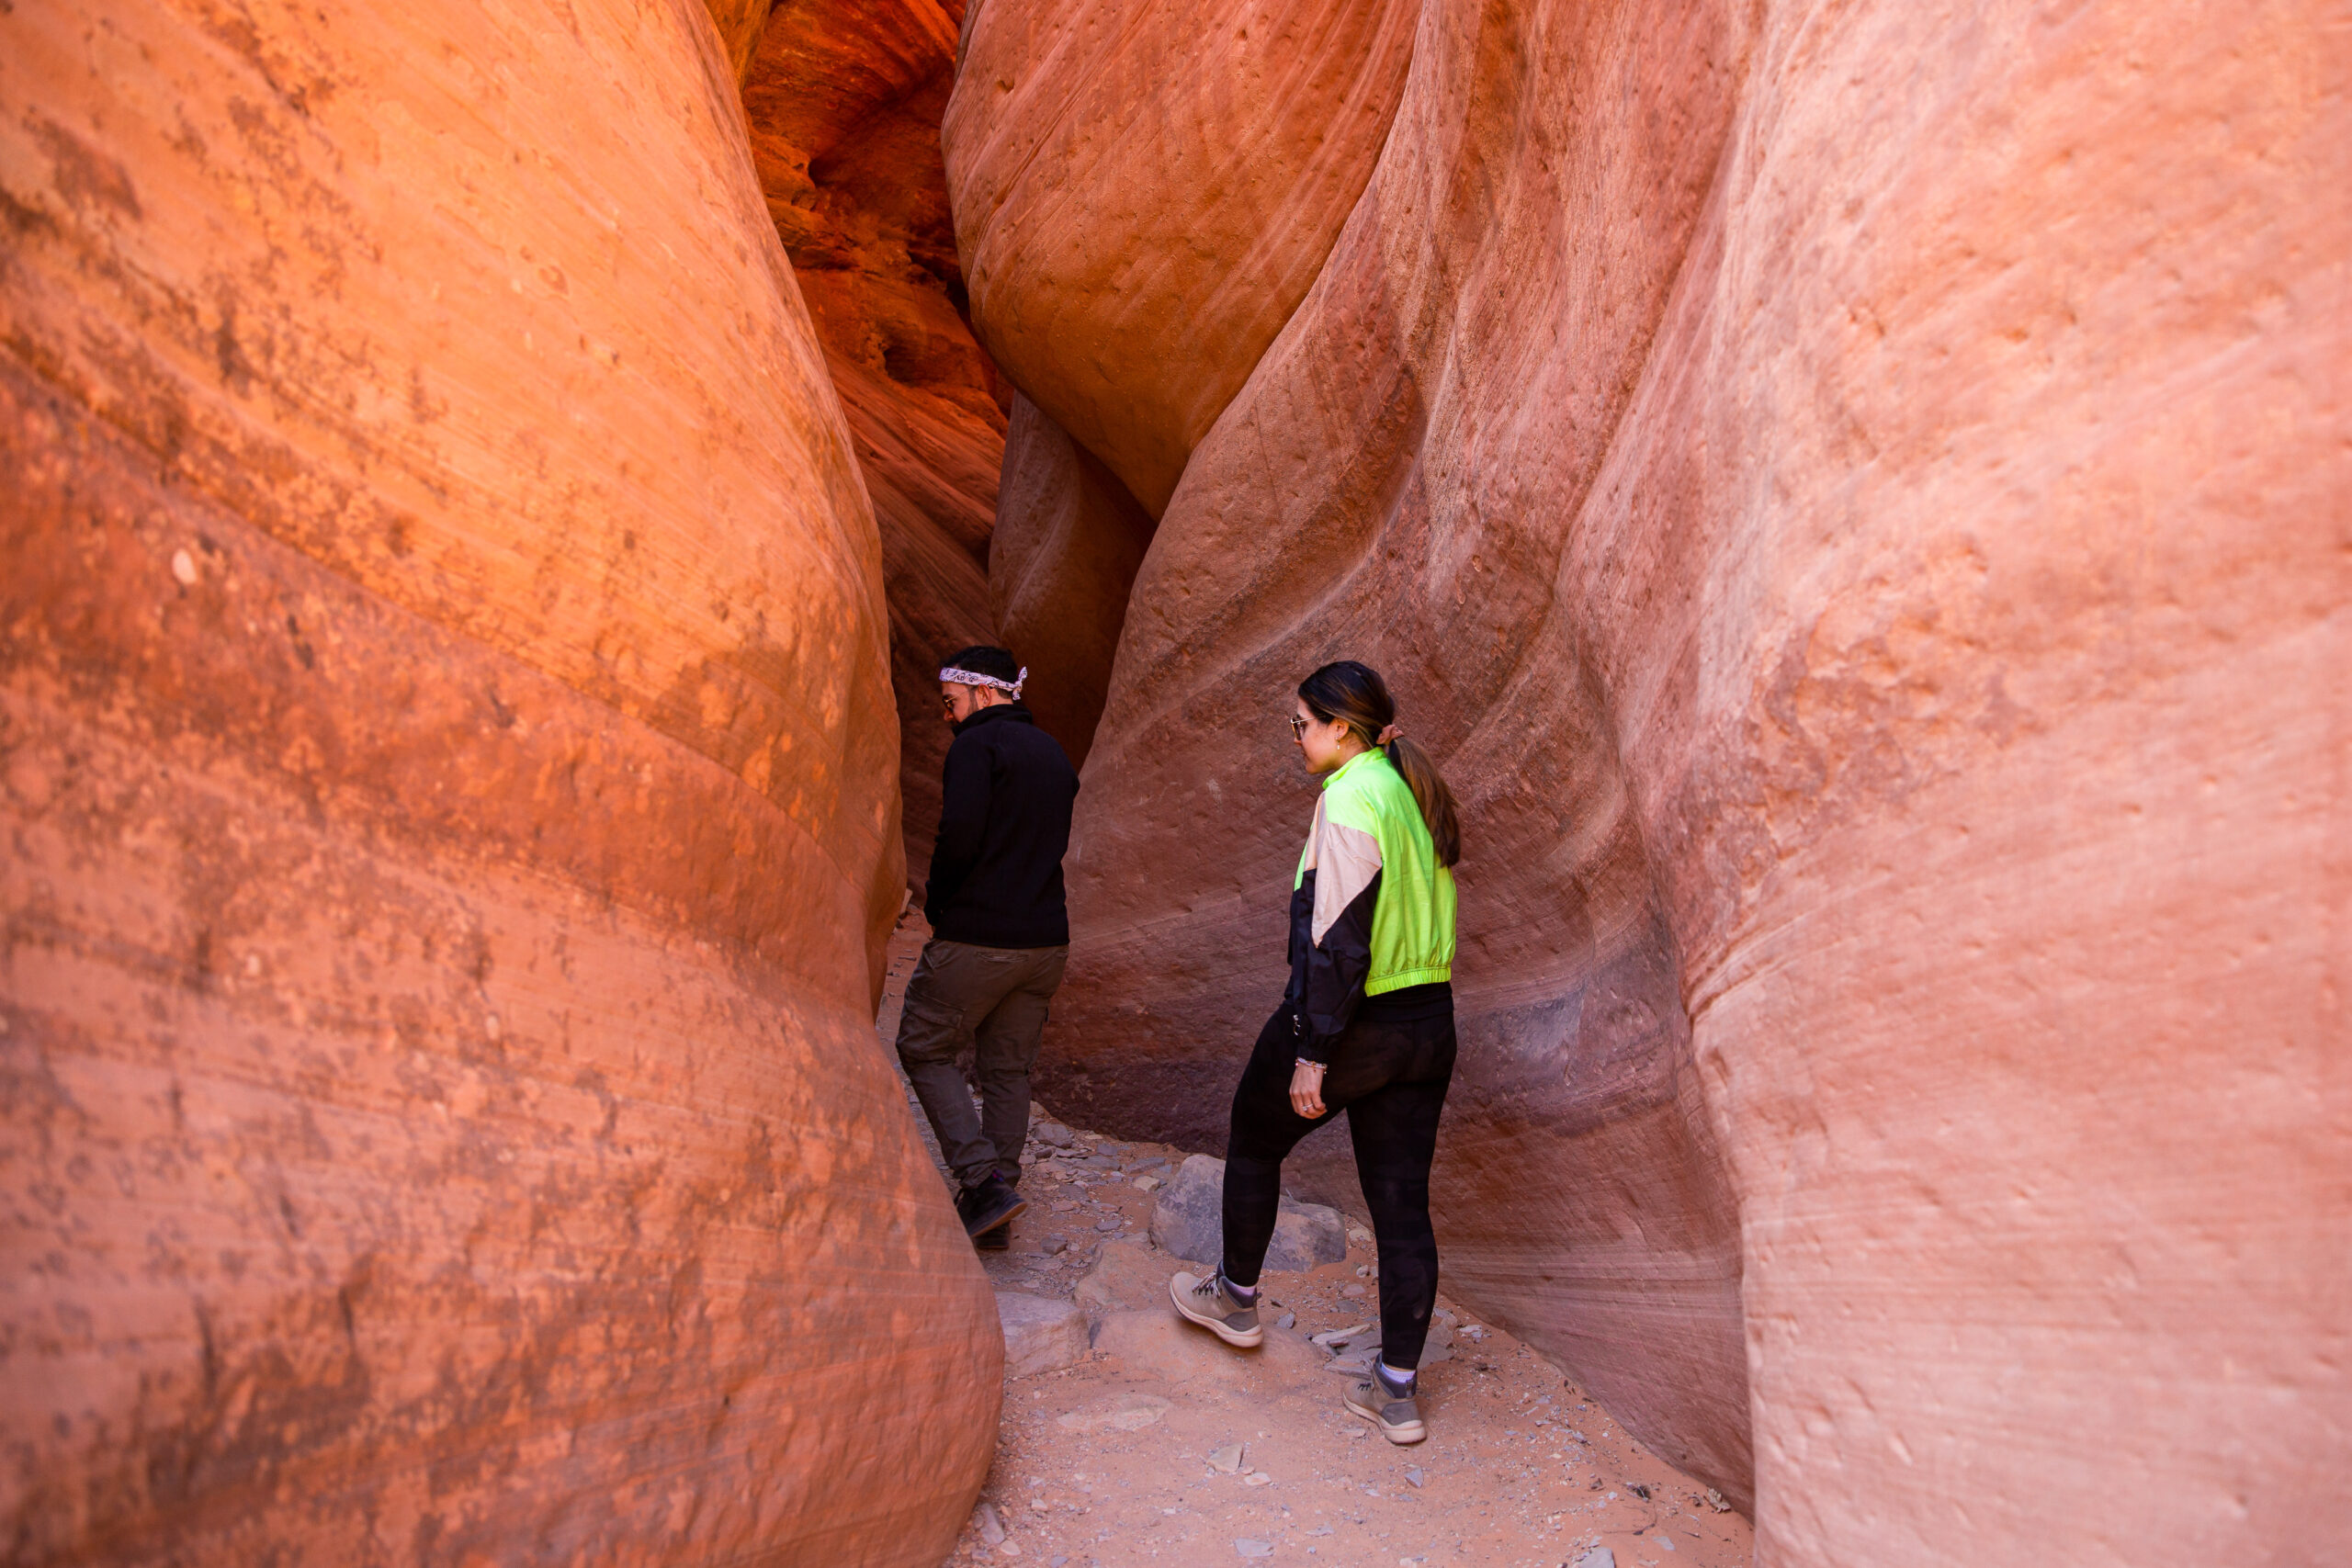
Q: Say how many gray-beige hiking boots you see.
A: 2